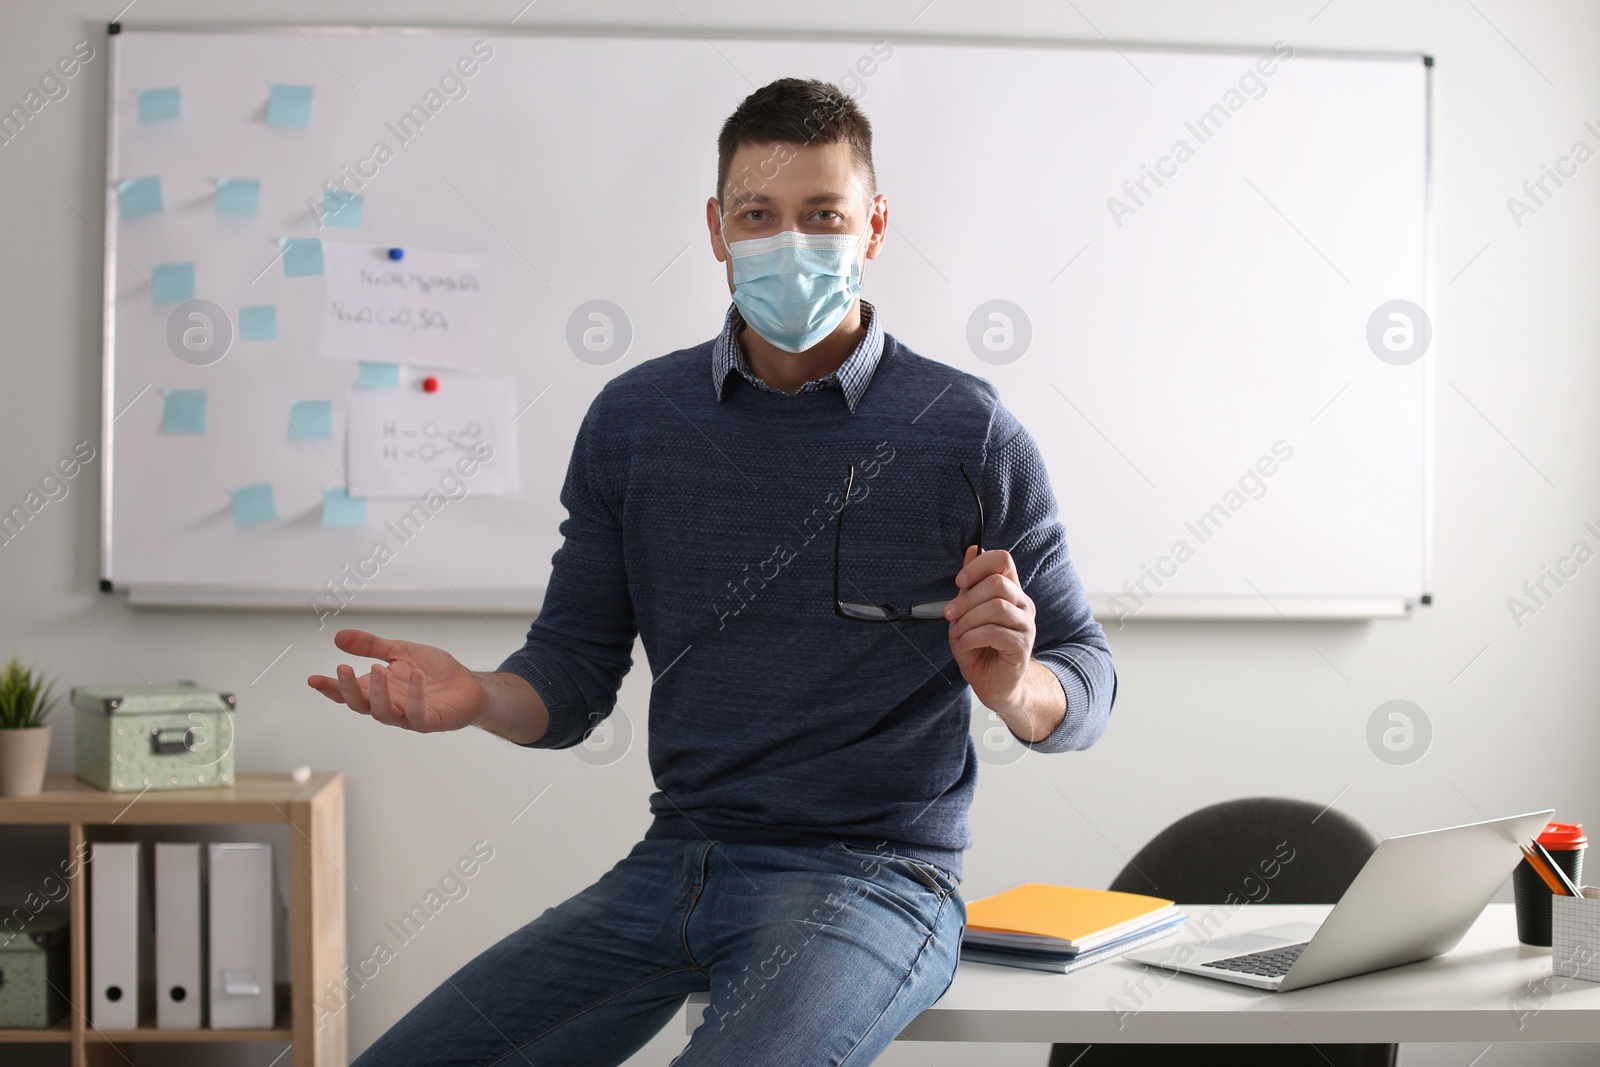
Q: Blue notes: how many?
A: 13